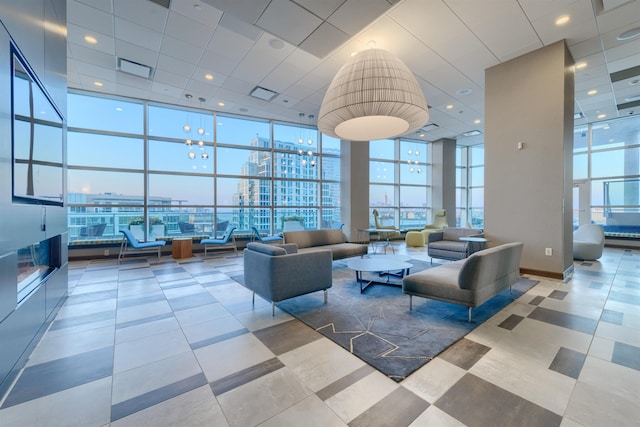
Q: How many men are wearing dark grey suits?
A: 0